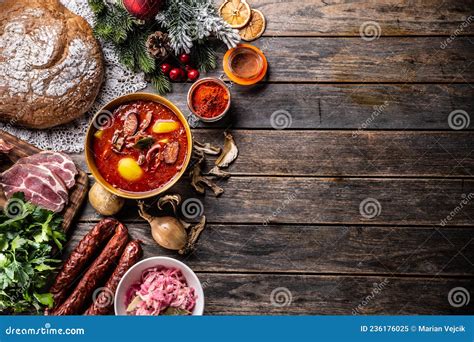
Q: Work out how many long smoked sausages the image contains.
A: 3